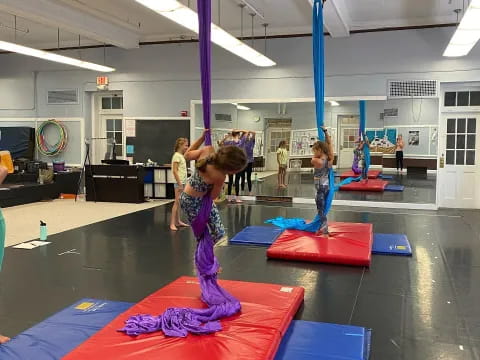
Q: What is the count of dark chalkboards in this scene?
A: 1